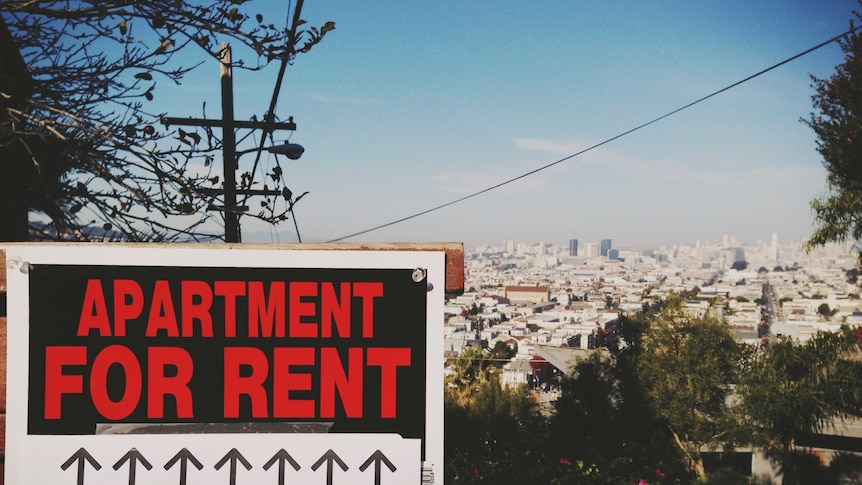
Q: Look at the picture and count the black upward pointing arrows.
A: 7